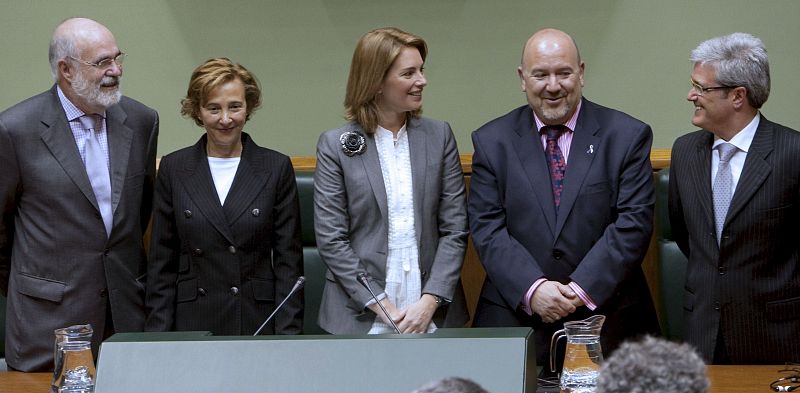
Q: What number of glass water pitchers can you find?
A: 2